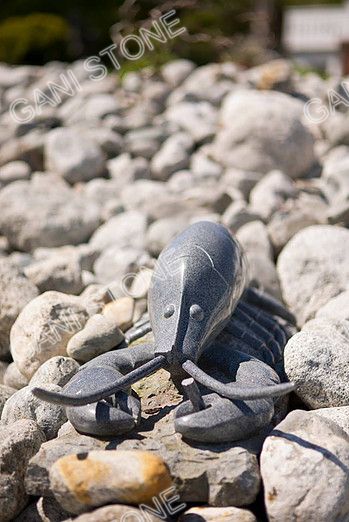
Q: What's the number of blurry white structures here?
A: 1